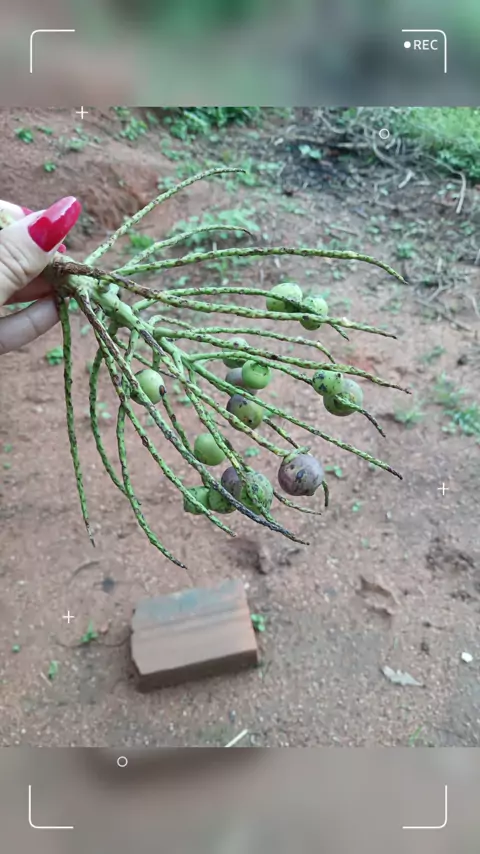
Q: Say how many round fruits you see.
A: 15